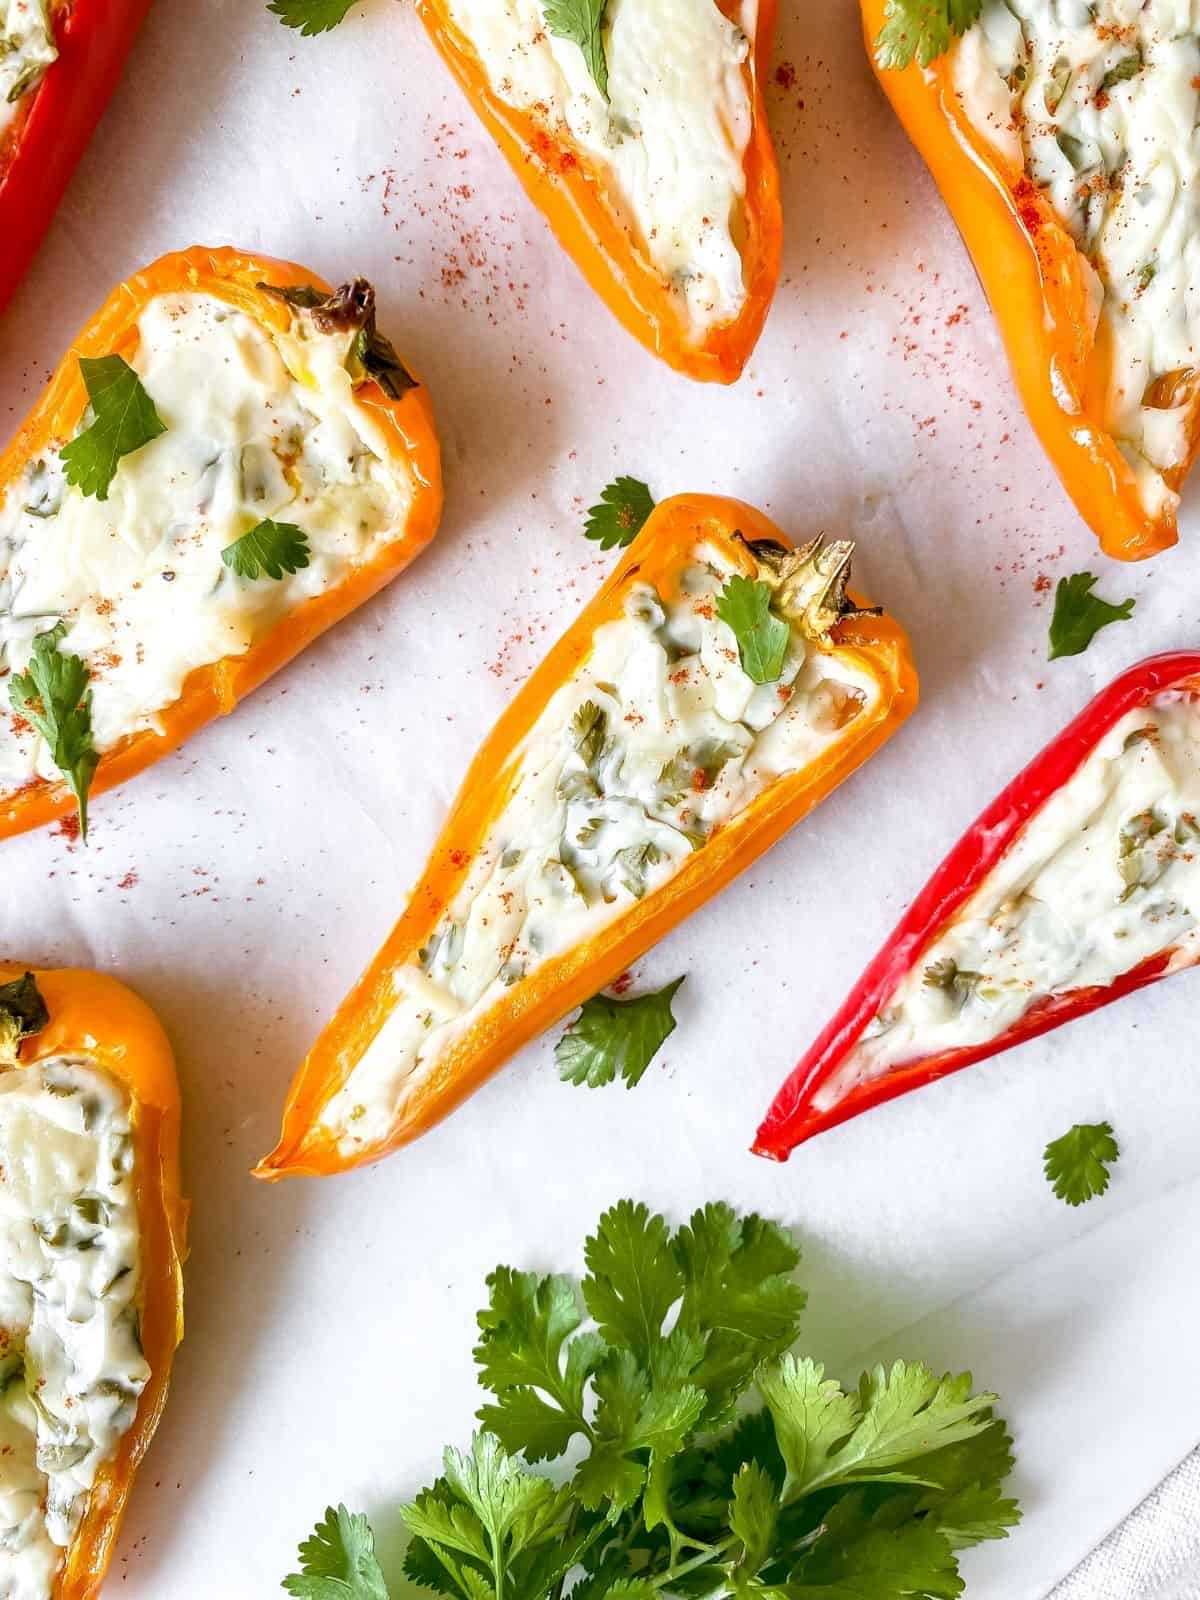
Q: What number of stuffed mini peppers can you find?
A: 7